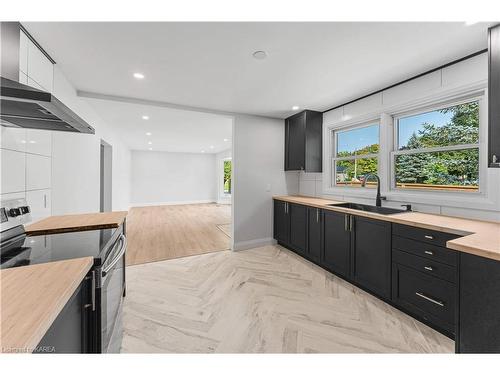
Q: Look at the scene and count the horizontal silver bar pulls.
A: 4